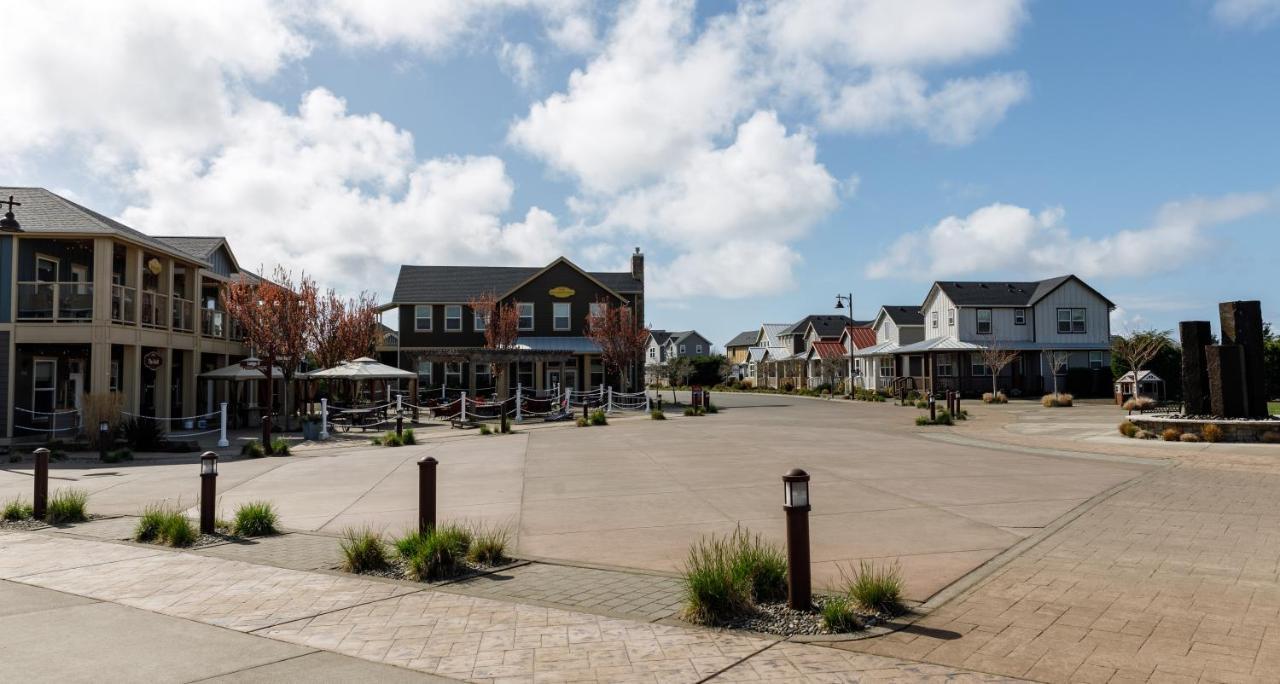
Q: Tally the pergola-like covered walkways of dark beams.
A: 1